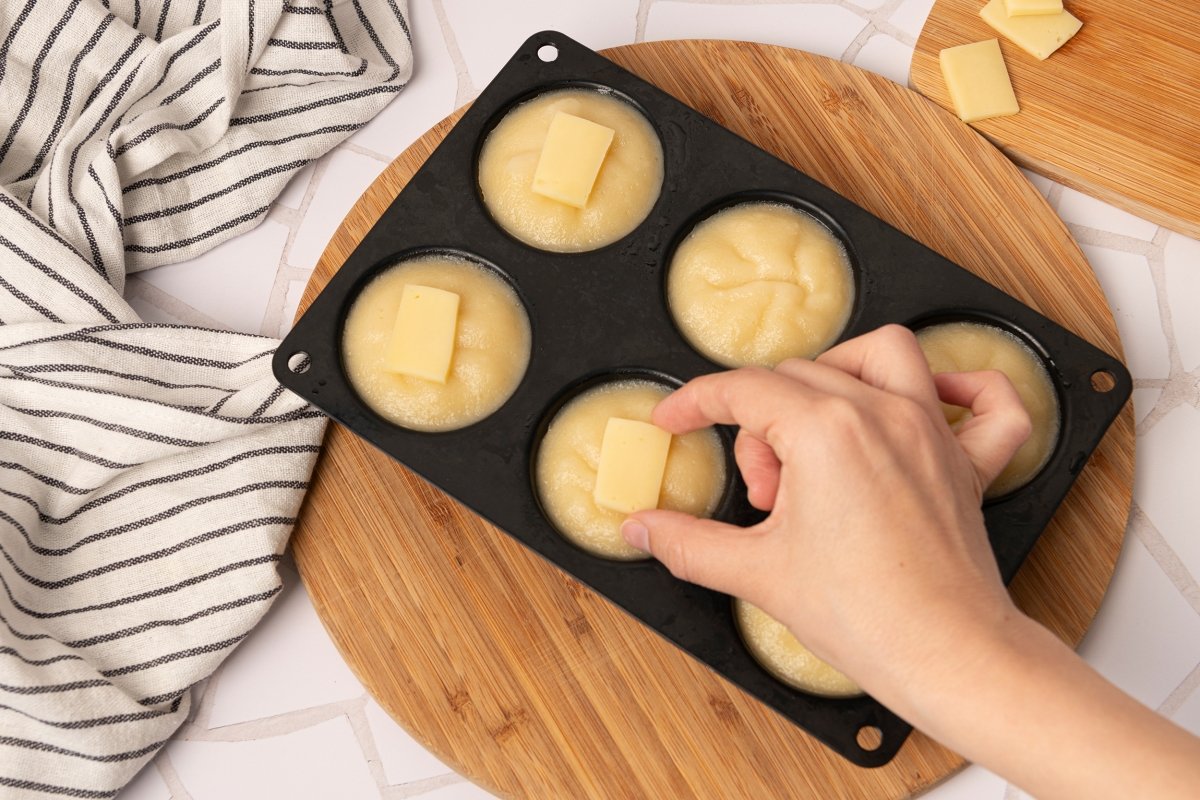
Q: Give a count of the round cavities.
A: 6